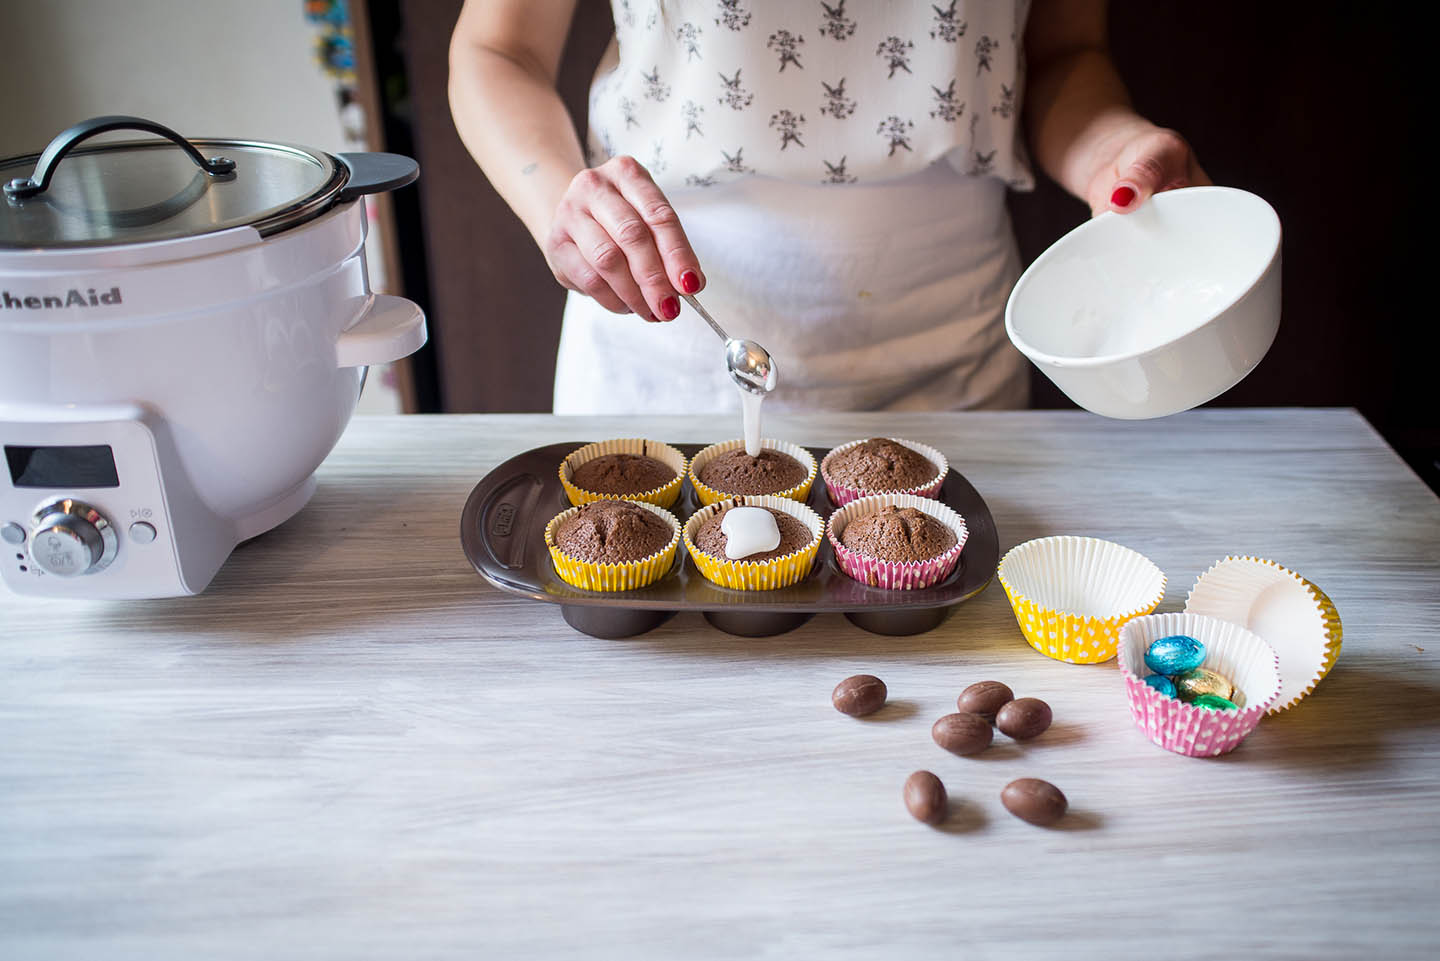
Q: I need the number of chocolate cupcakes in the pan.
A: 6